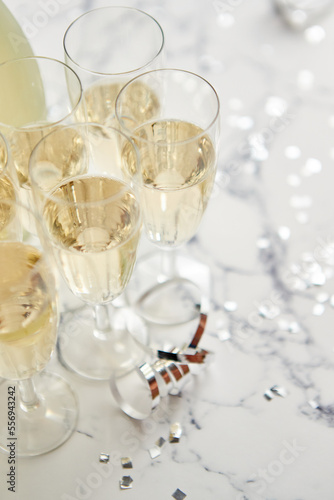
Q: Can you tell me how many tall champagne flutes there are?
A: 6